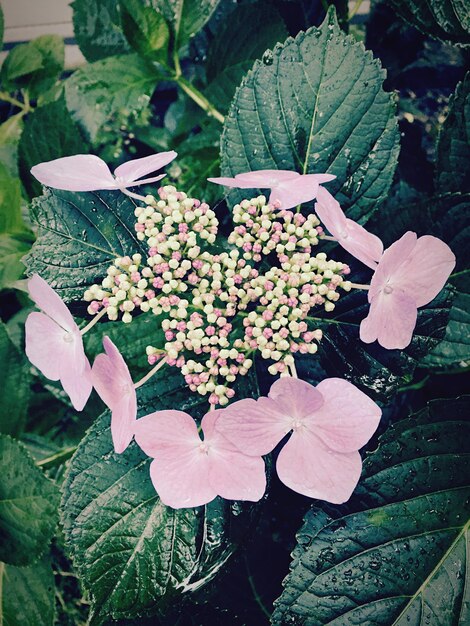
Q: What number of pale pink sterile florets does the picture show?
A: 8